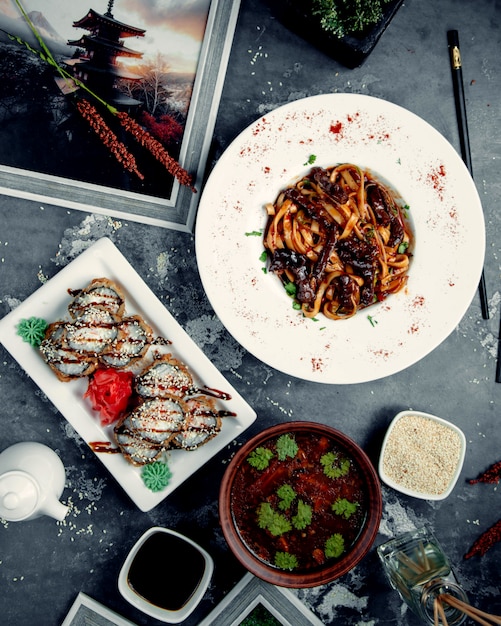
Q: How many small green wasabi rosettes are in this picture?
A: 2